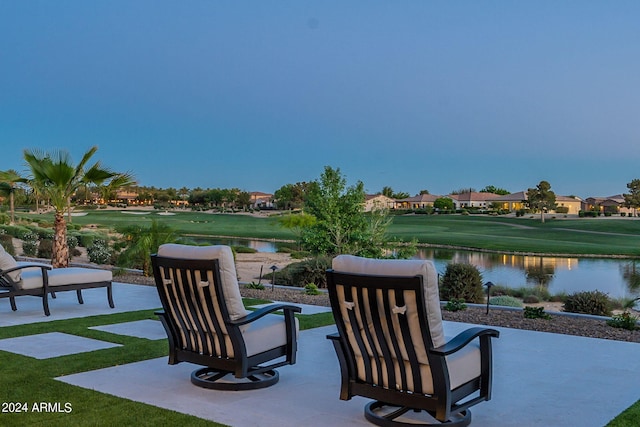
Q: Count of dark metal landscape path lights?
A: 2